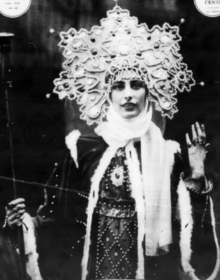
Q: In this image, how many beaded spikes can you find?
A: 5